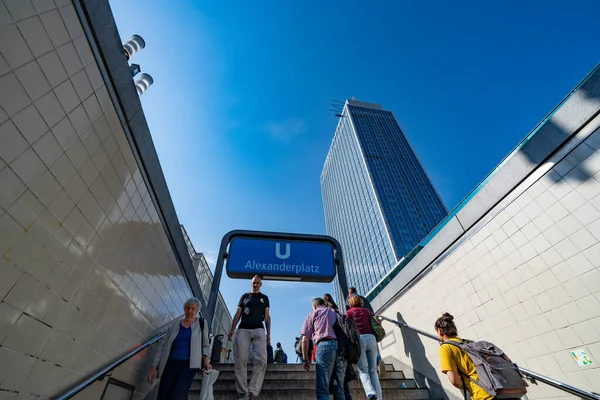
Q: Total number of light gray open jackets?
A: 1